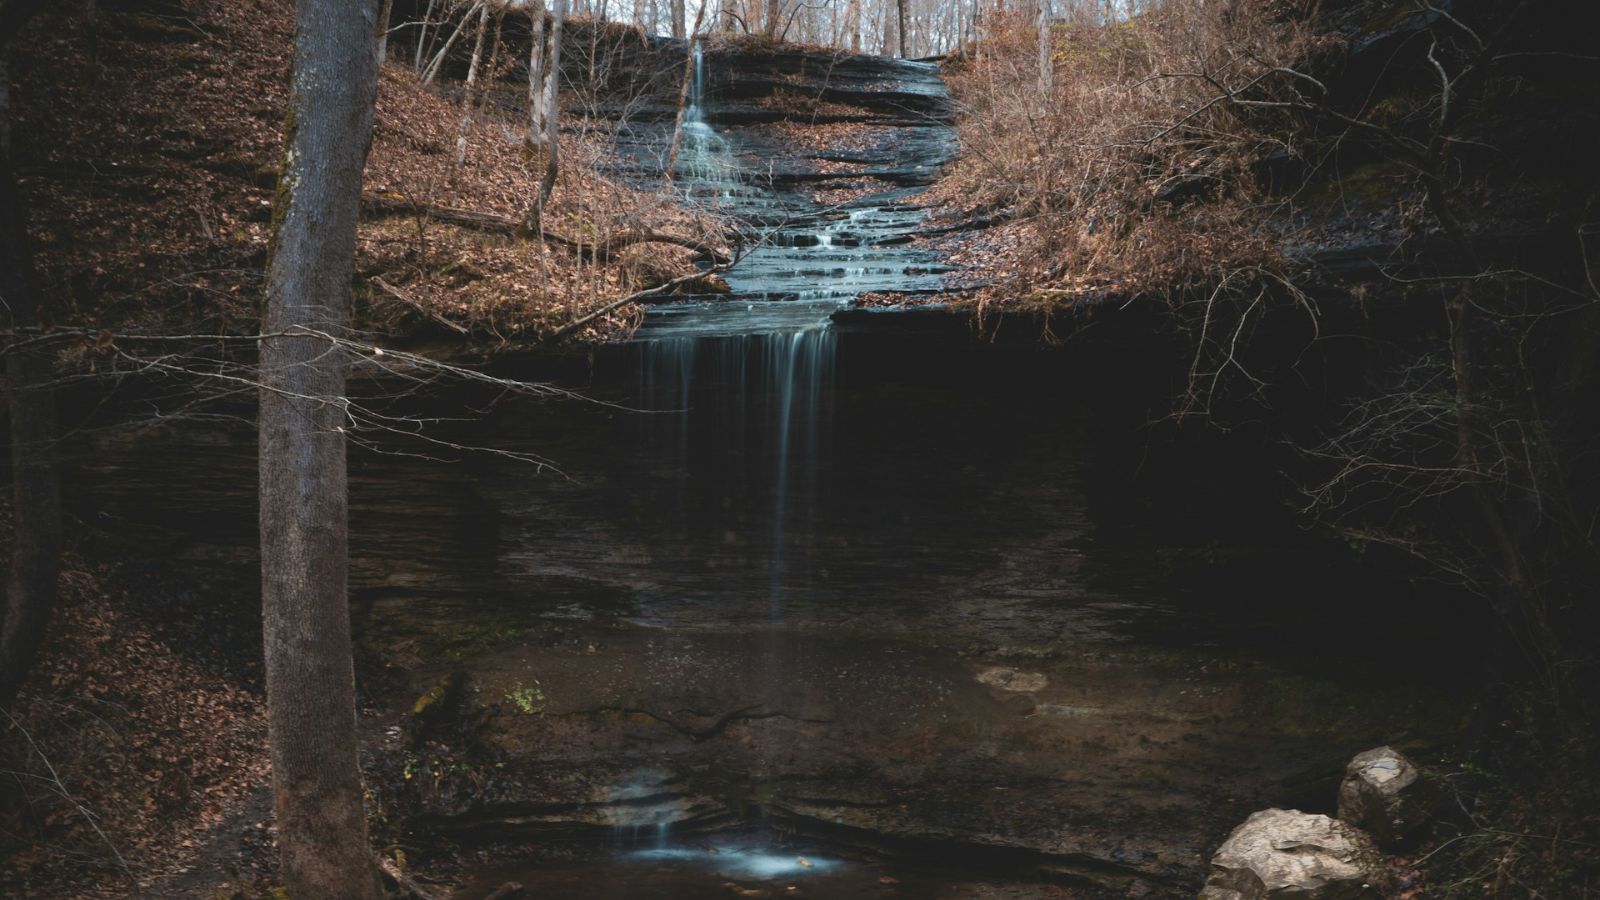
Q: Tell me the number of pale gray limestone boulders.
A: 2